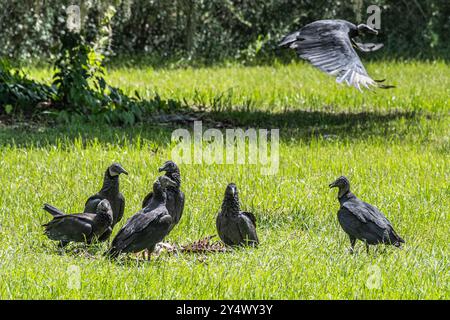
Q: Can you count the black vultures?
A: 7